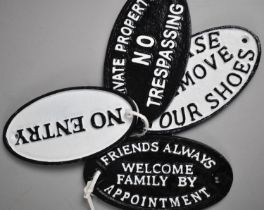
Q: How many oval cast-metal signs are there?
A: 4